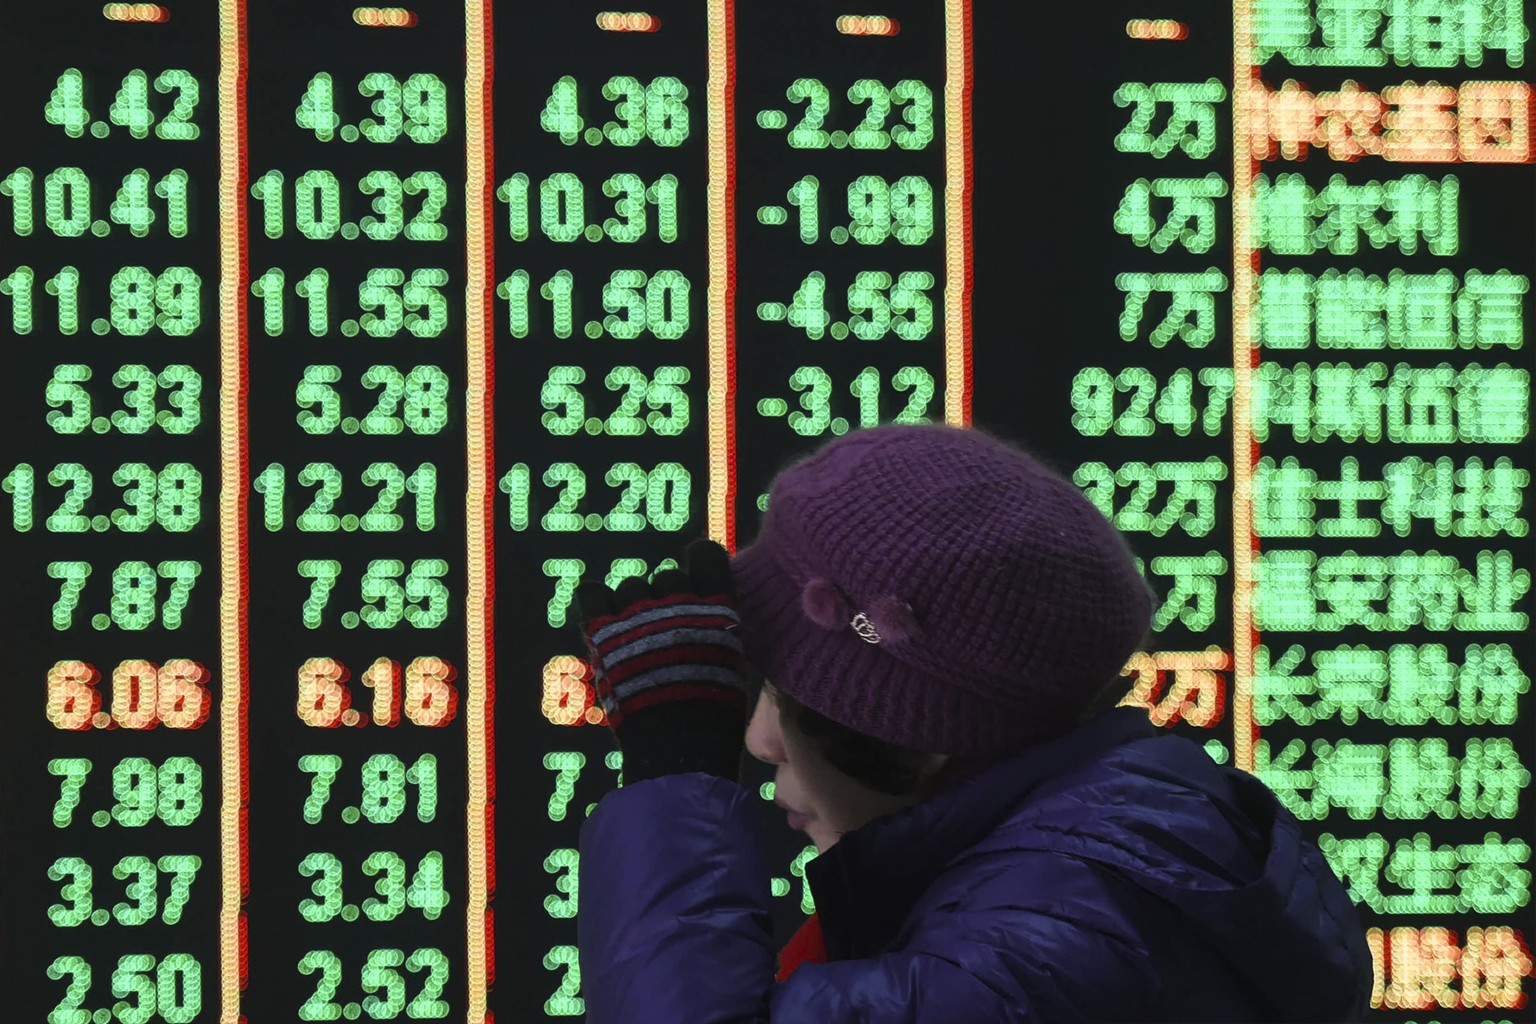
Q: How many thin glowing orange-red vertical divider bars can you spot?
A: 5